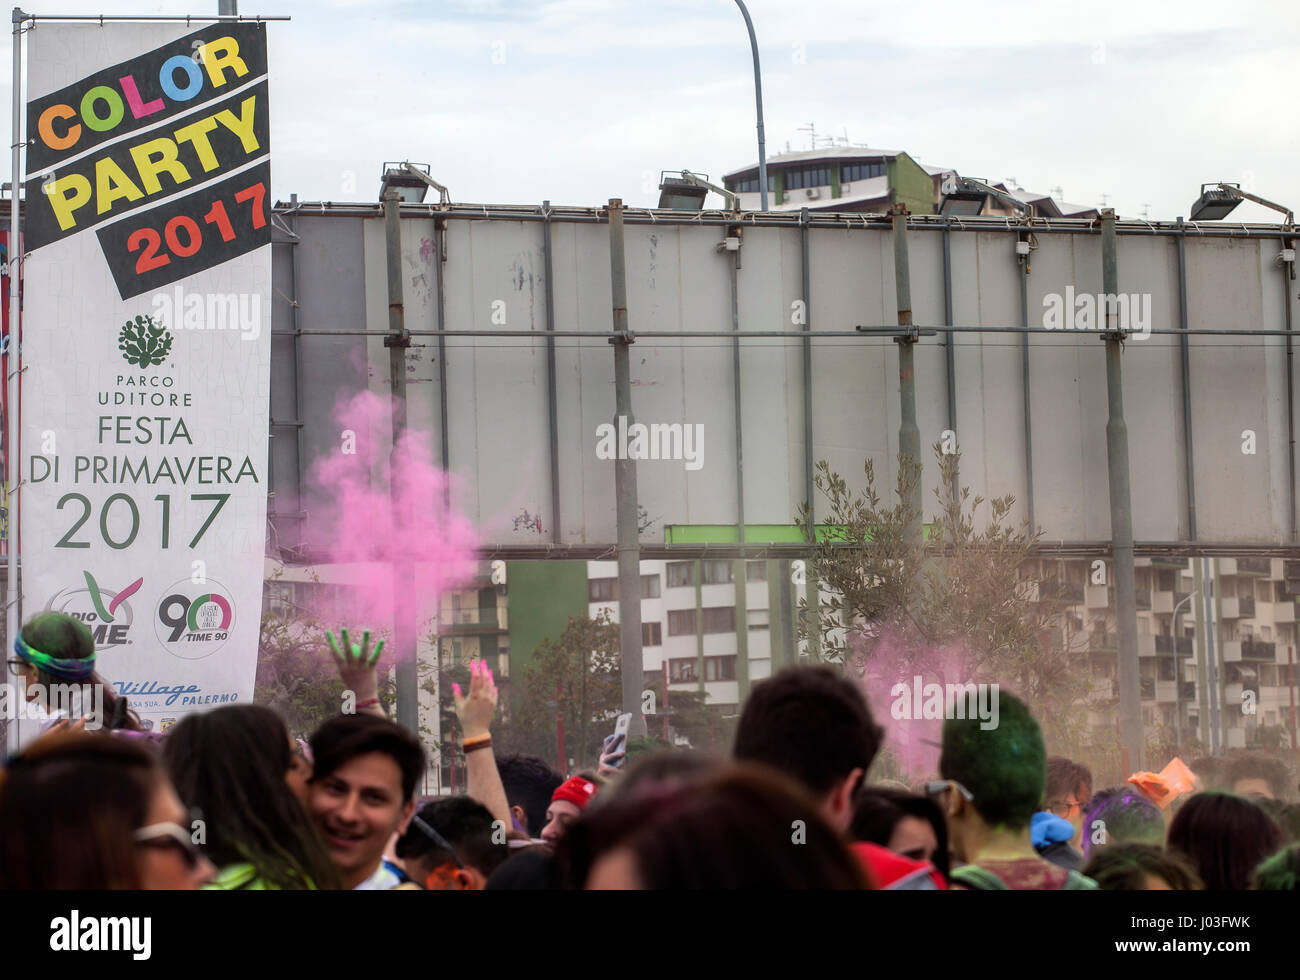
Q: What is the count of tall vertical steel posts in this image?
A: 4